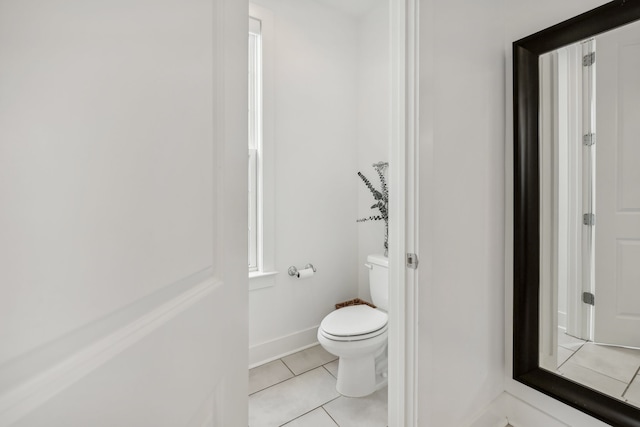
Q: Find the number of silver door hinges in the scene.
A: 4